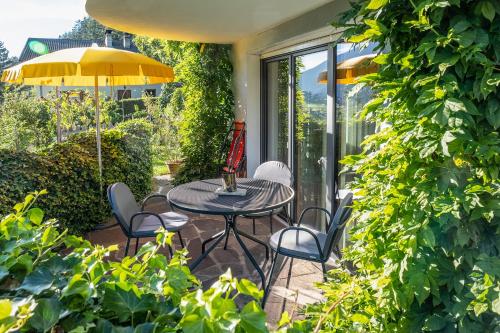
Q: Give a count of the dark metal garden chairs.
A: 3